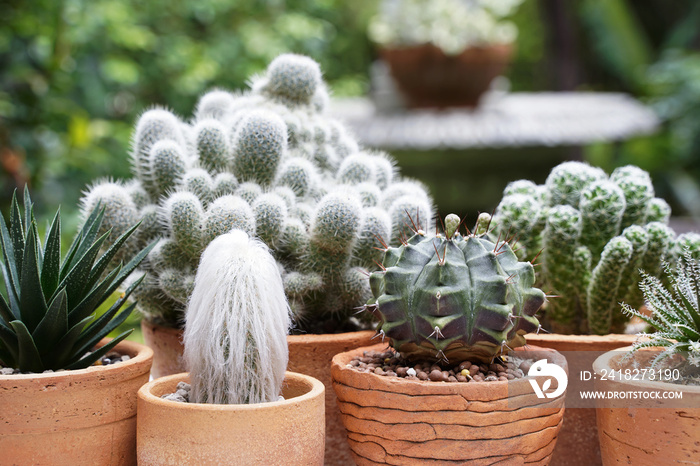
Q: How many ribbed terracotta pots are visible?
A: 1